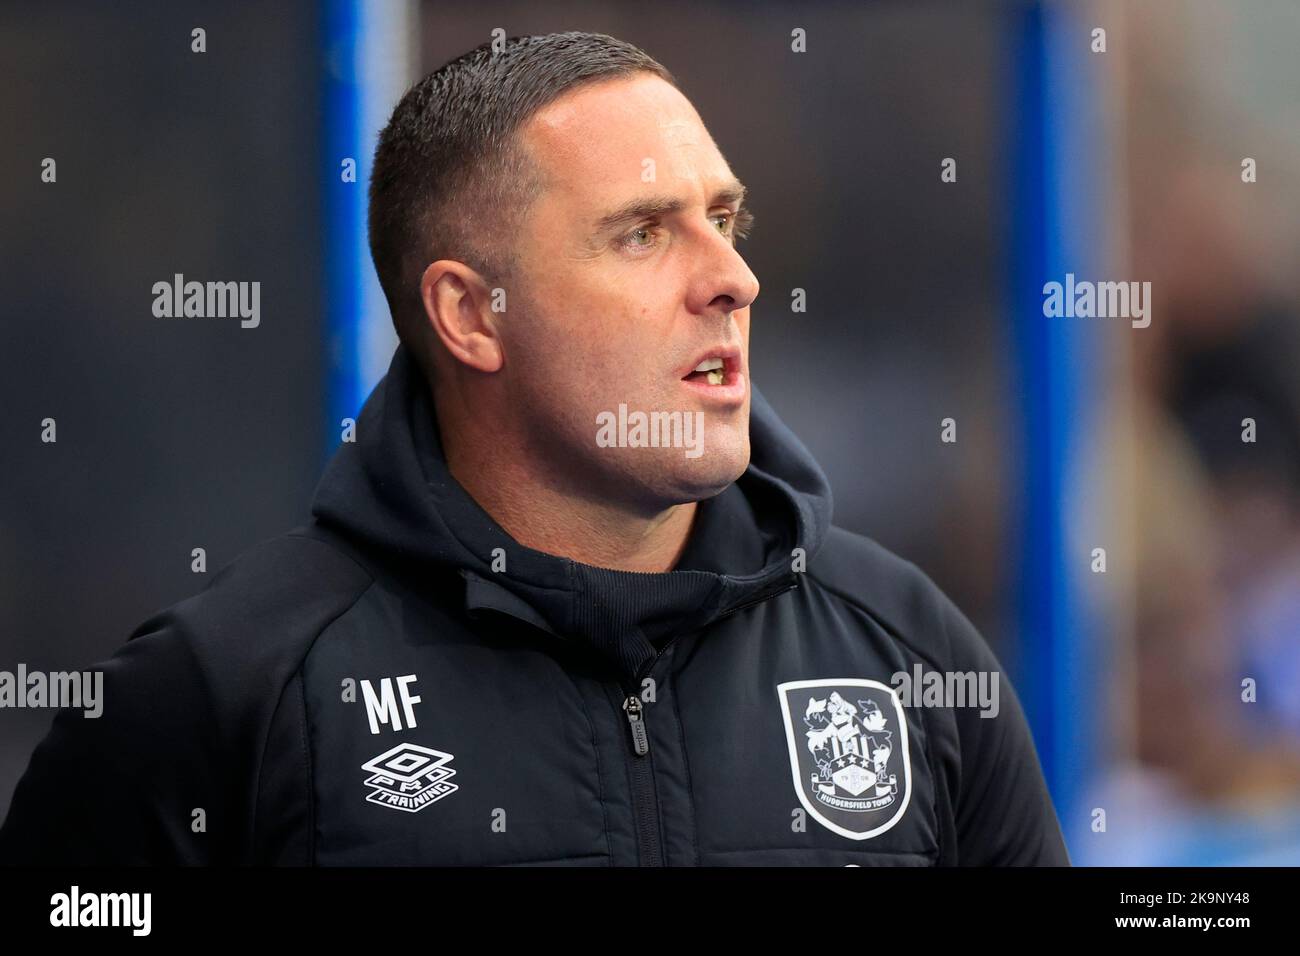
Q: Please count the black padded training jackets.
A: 1